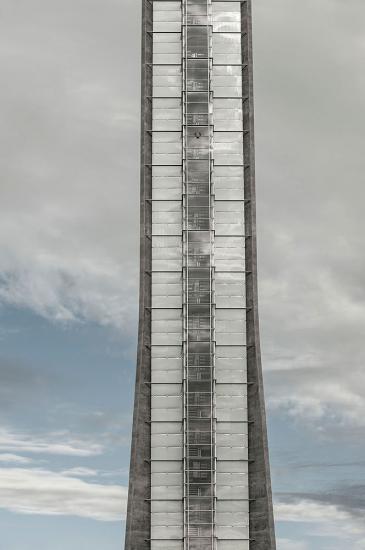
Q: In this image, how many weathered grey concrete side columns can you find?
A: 2